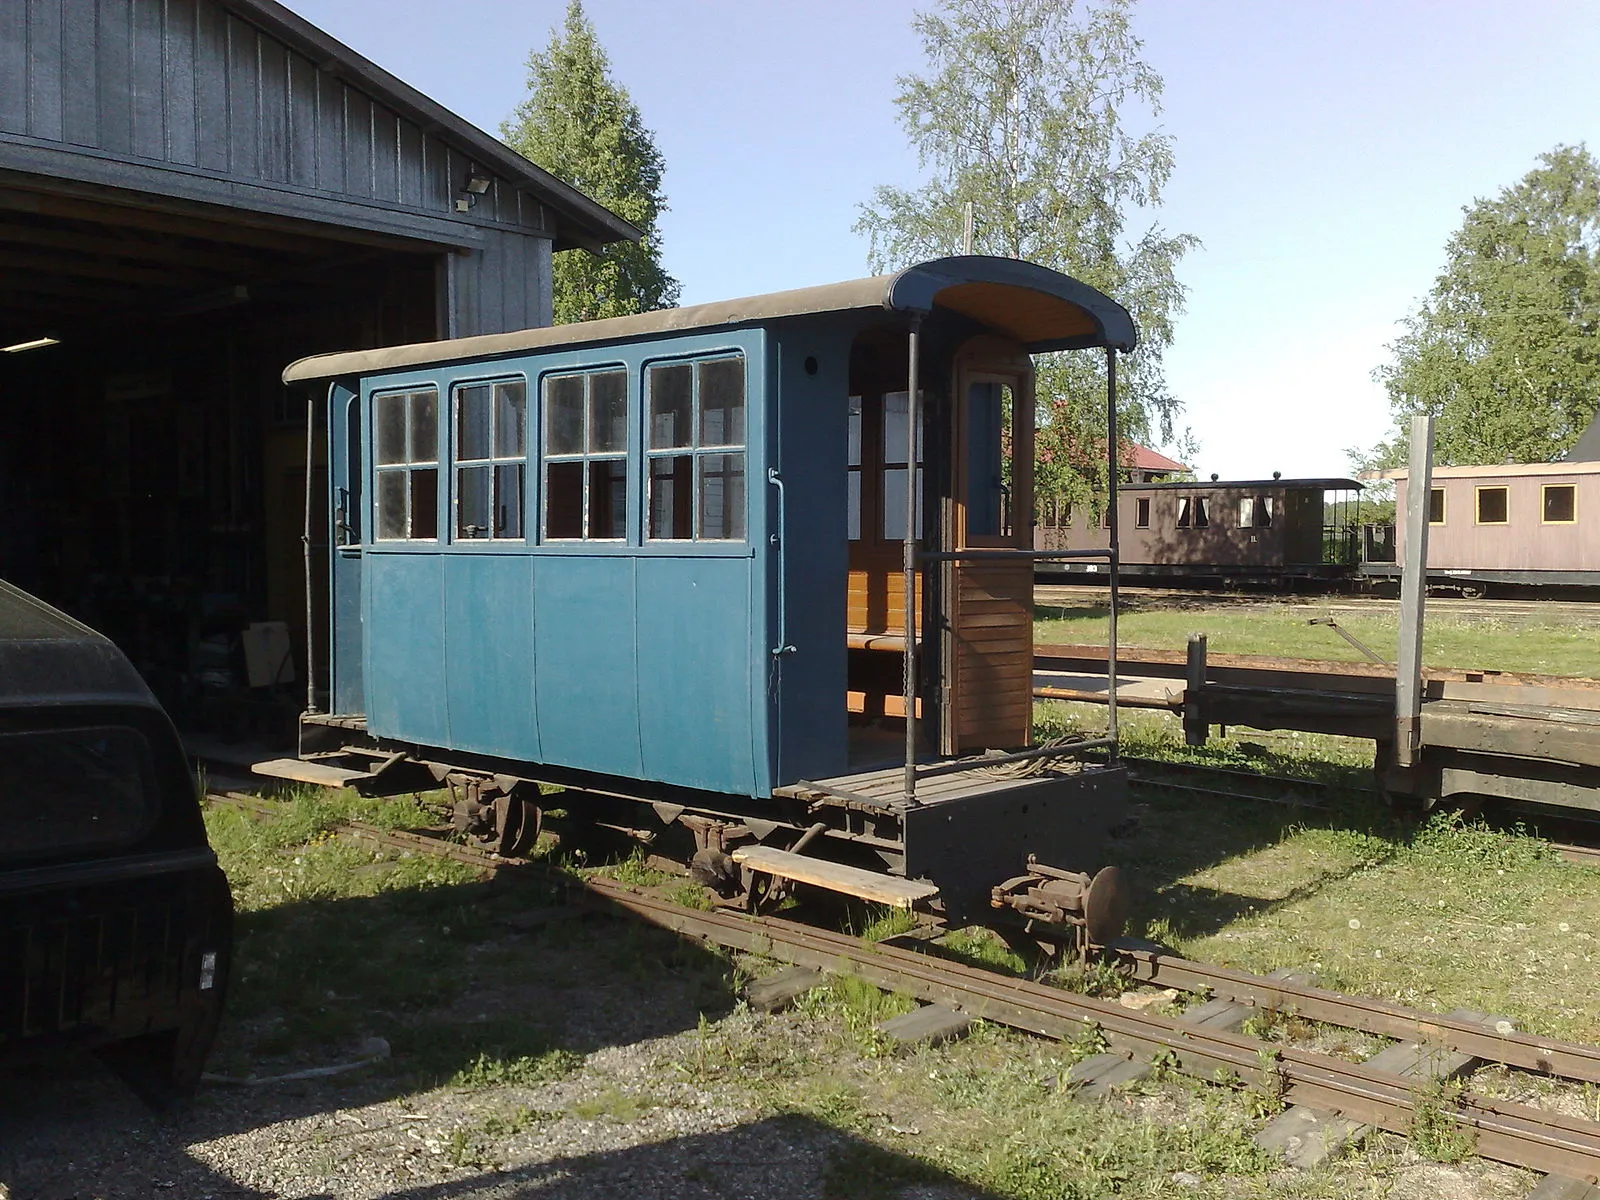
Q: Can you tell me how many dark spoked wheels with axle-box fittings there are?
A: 2